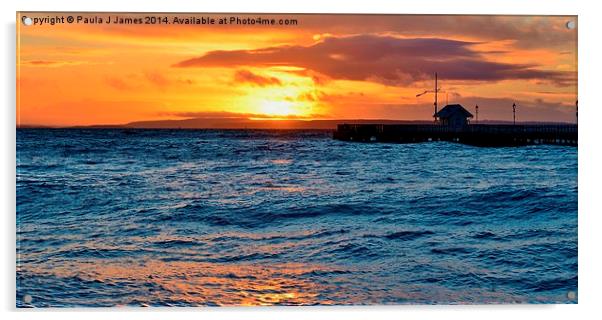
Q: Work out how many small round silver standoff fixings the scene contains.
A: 4